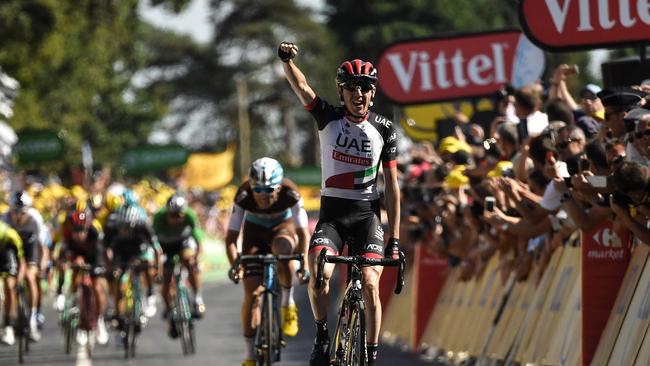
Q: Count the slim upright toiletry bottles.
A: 0